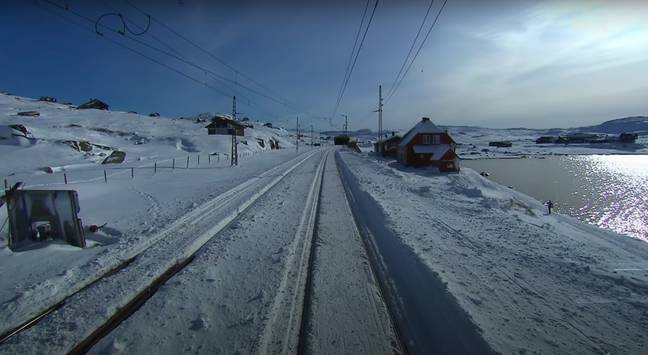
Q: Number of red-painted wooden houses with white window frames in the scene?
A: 1